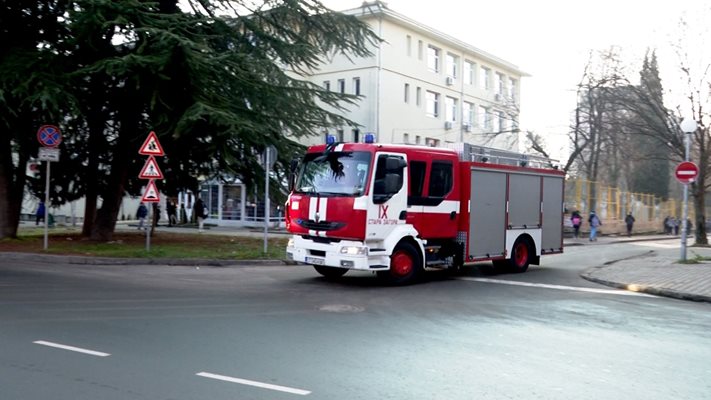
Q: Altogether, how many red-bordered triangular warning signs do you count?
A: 3